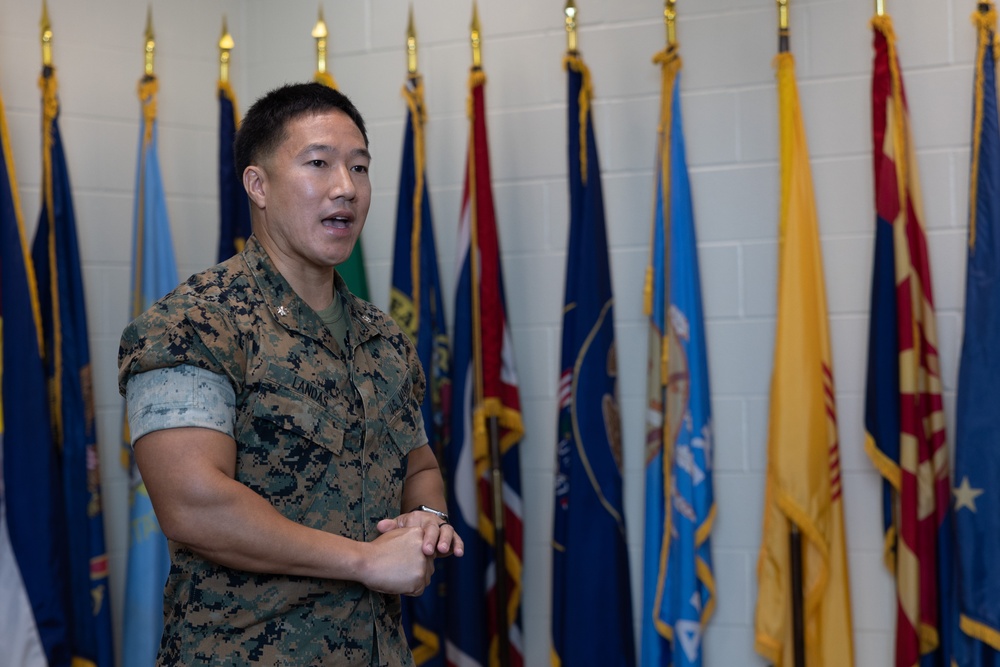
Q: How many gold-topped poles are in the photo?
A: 11